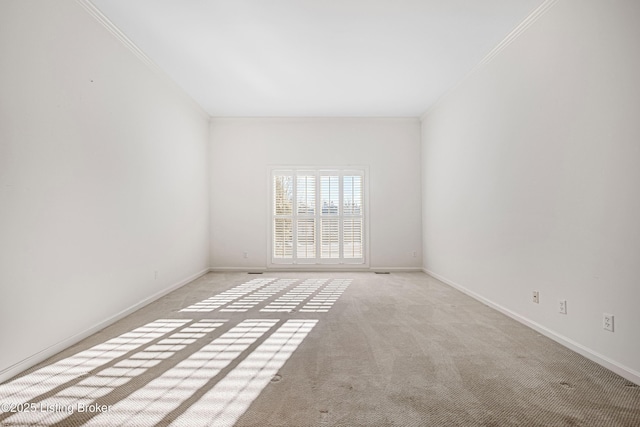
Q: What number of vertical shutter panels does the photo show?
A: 4